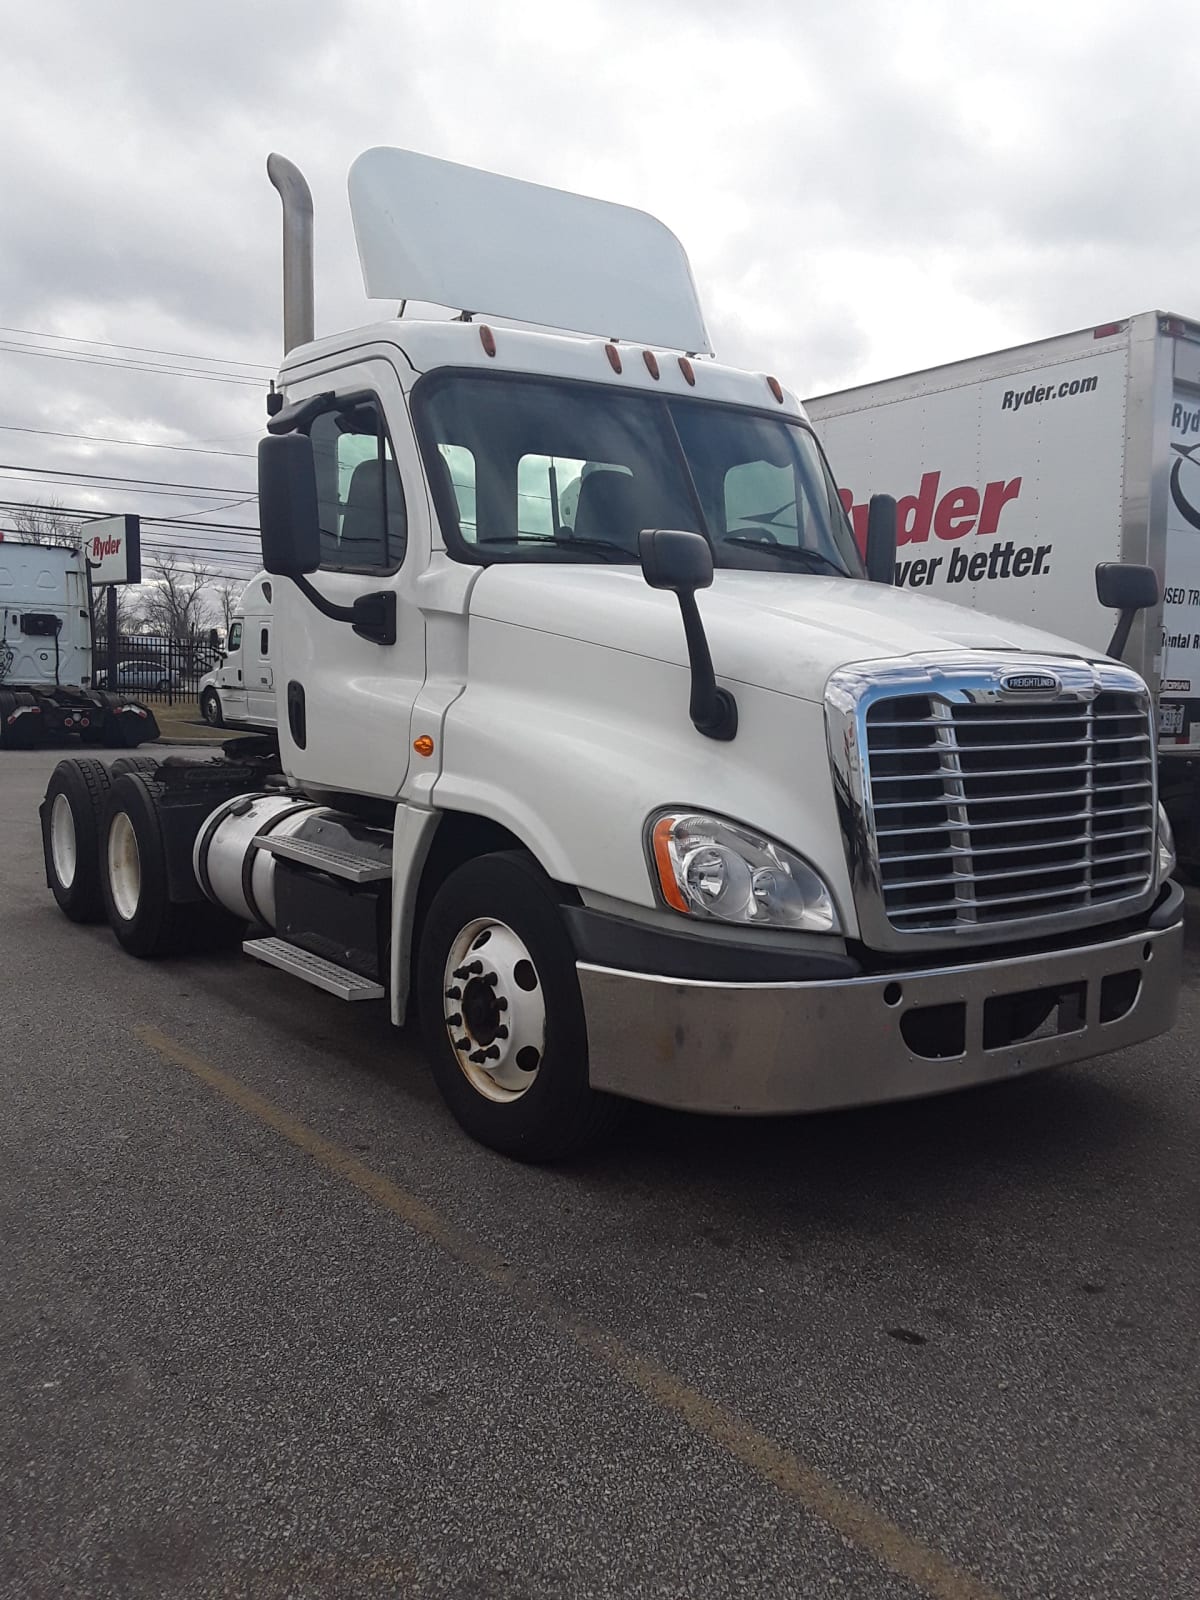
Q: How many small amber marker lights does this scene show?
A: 6